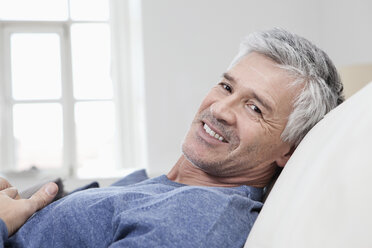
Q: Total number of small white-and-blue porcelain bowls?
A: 0